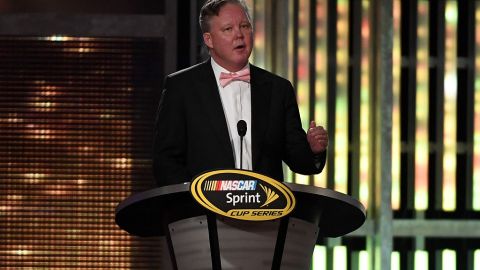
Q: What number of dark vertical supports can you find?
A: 2